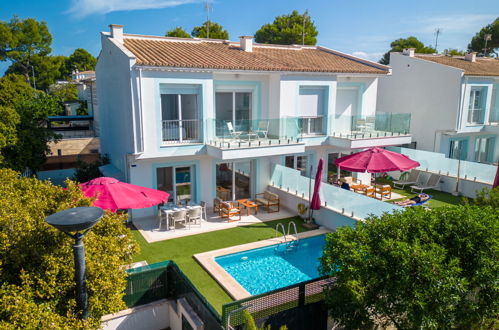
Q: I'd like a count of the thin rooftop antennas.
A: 4